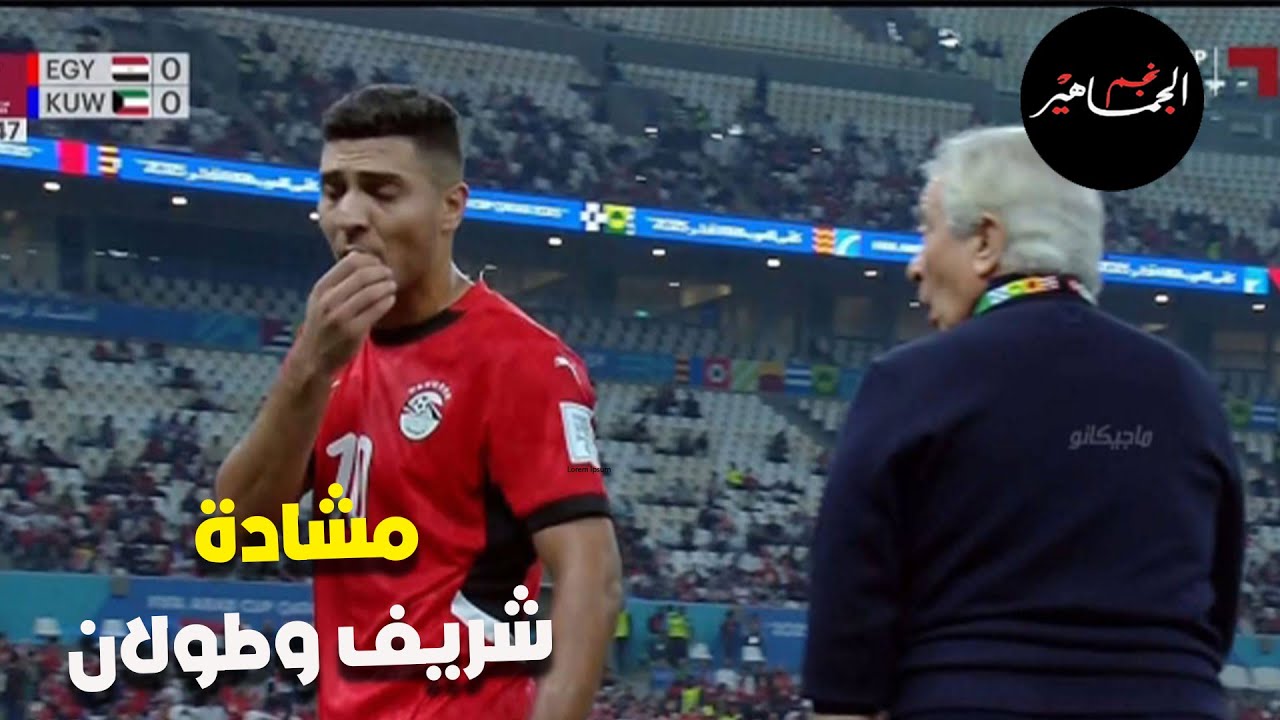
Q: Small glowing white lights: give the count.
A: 9